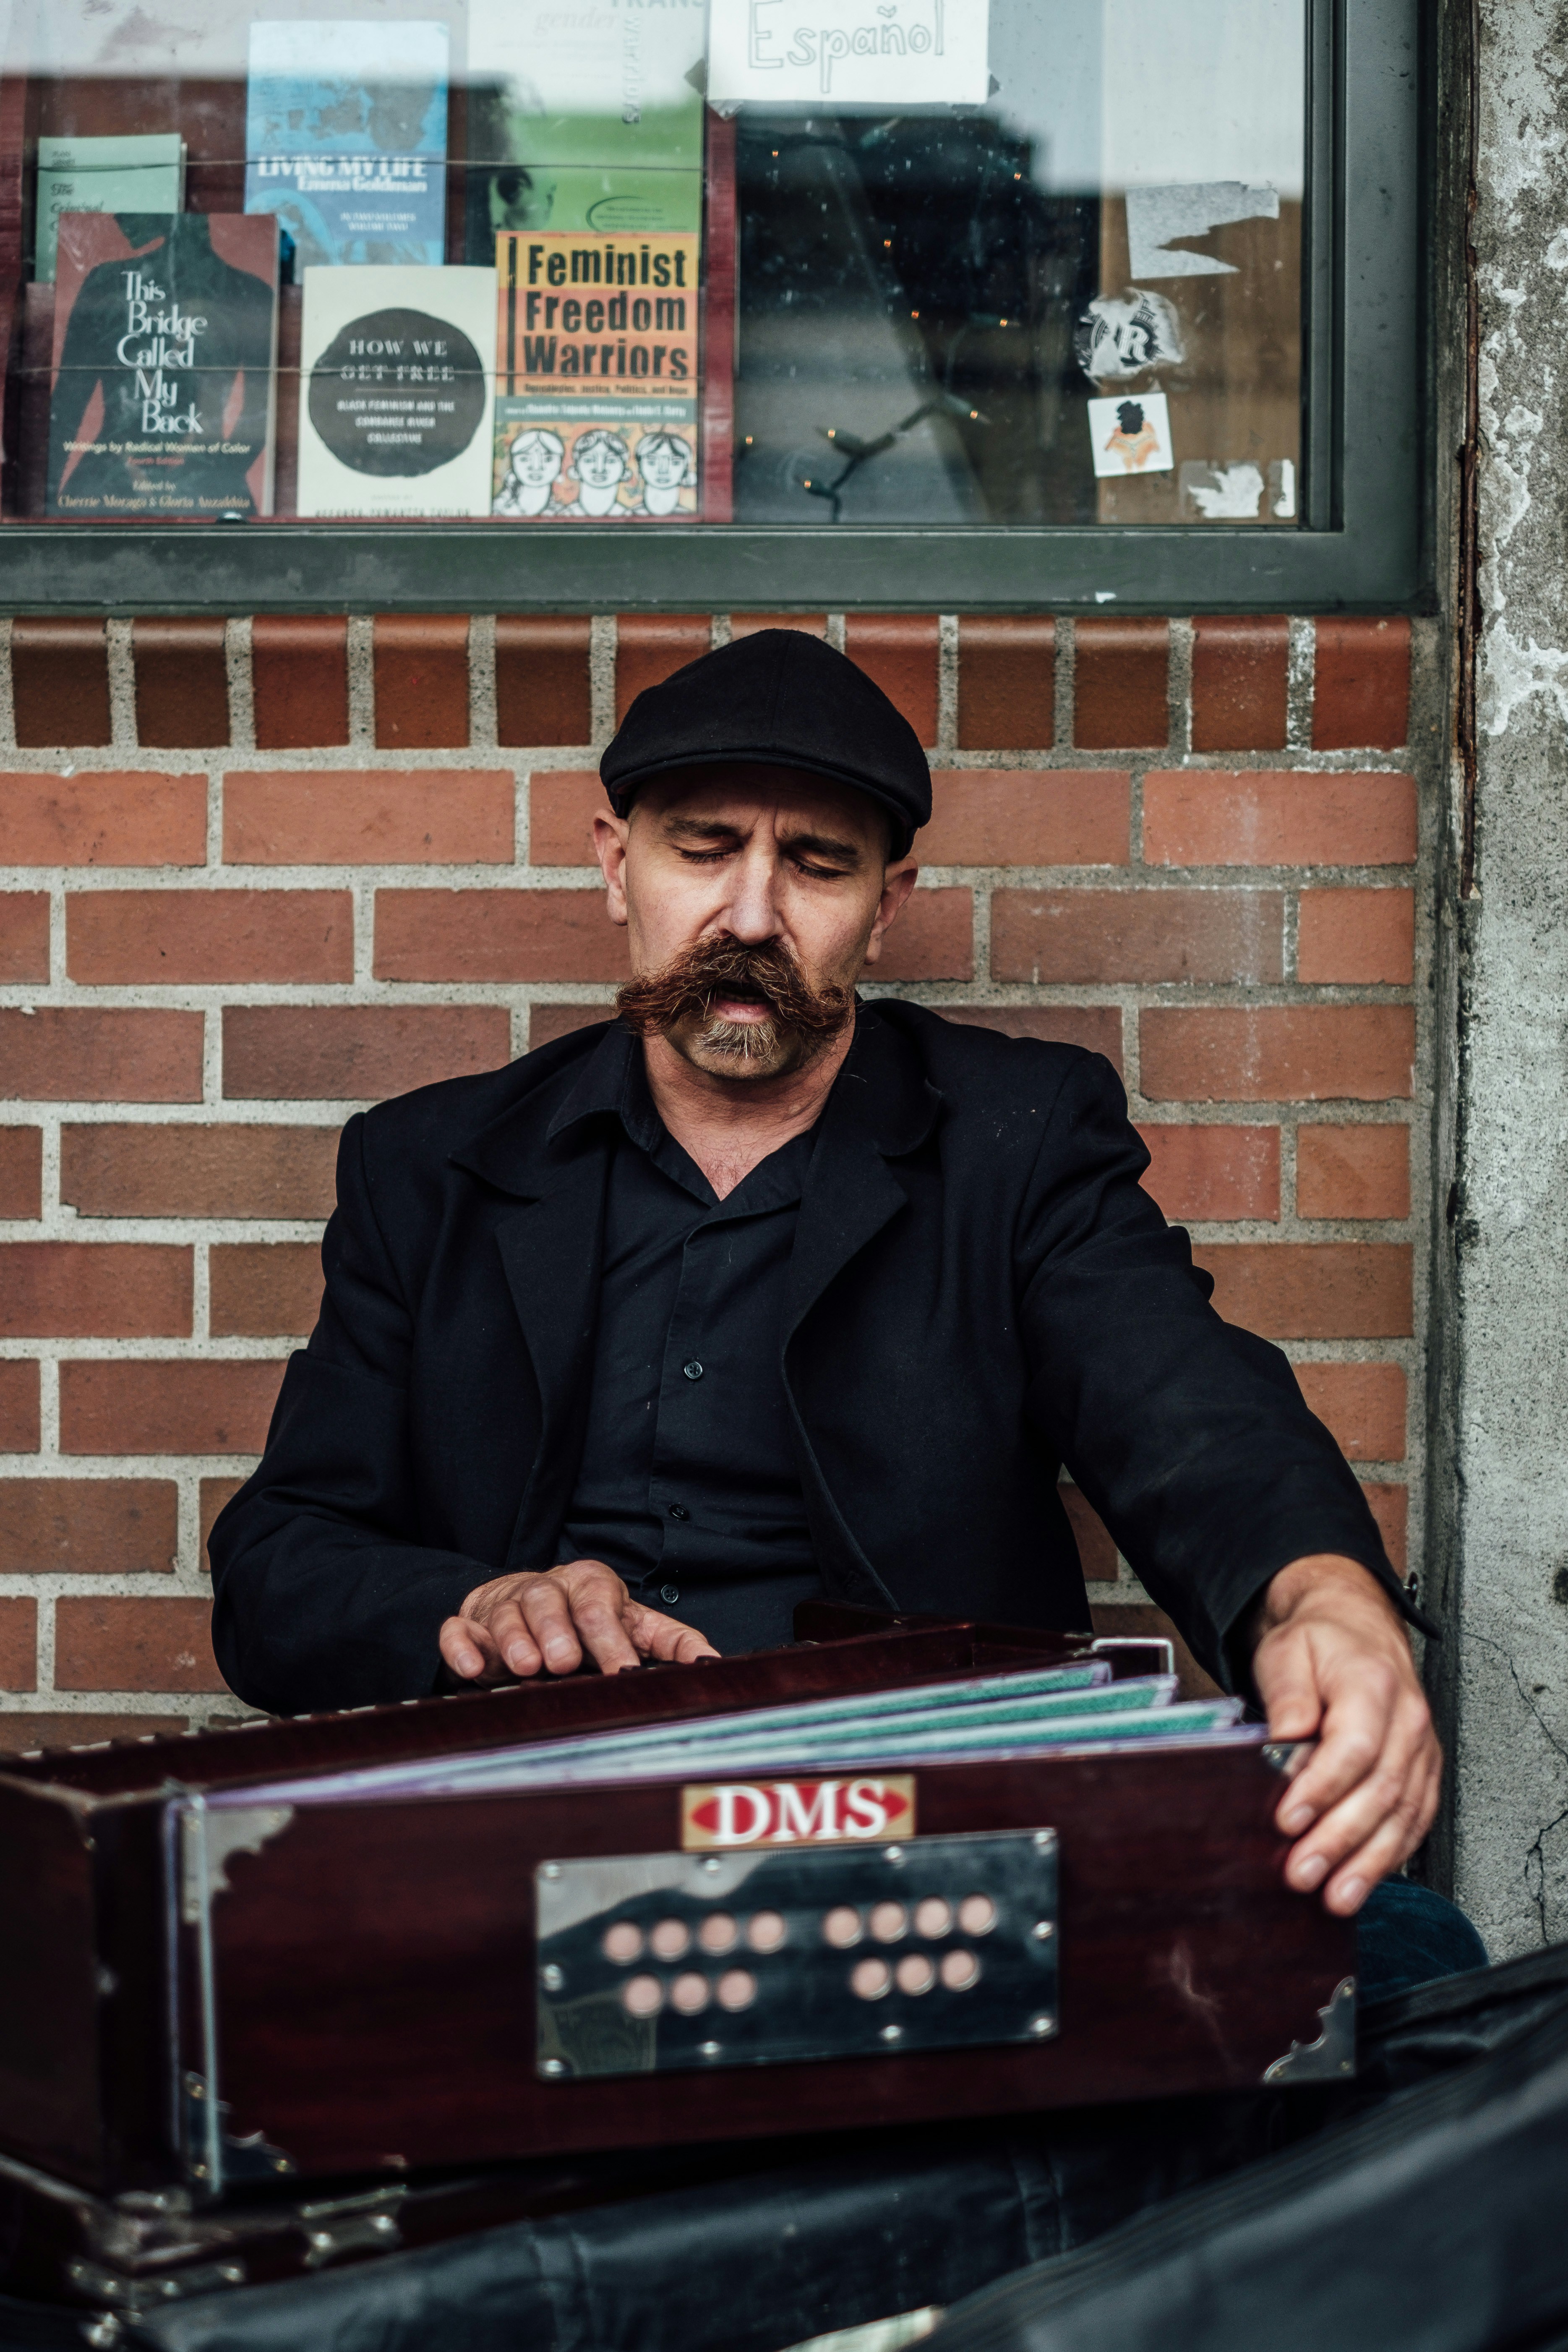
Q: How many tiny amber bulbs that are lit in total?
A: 9